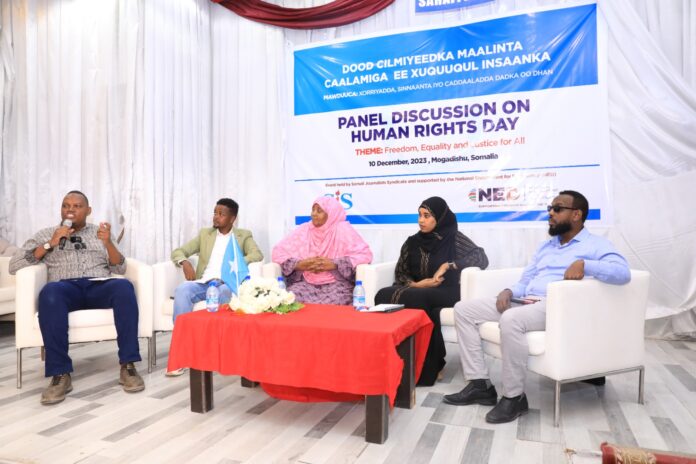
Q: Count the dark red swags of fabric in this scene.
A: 1